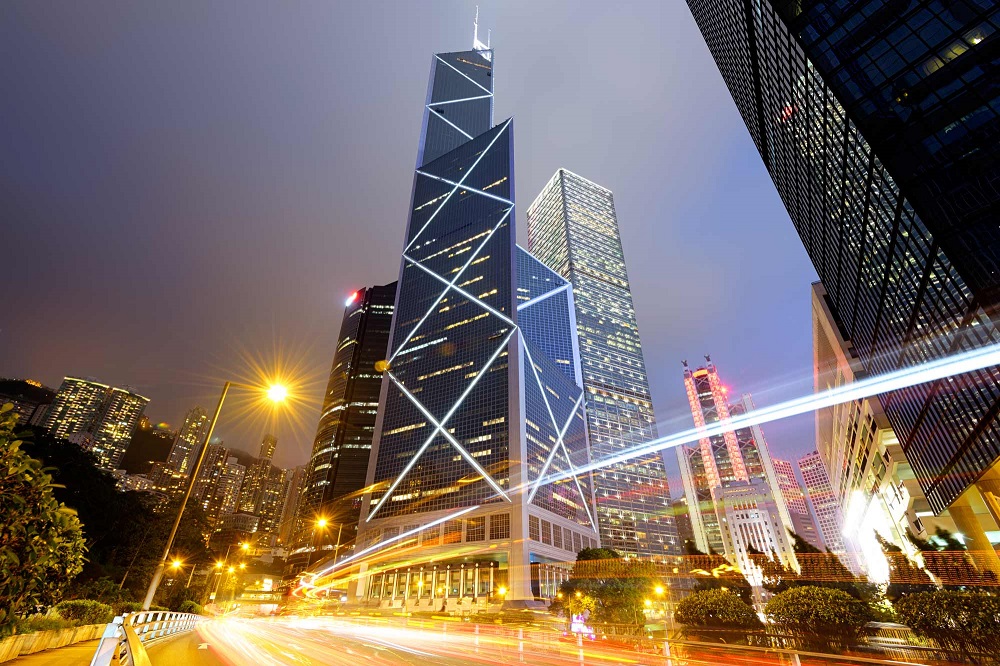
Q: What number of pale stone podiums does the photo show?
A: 1